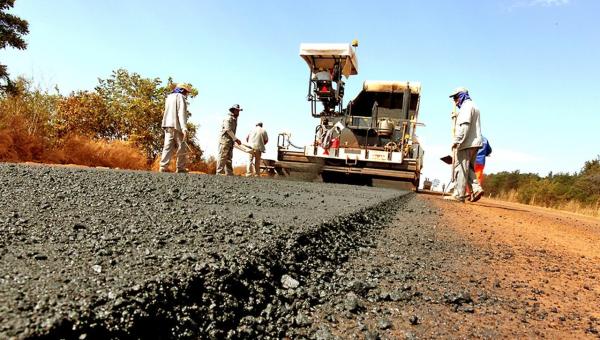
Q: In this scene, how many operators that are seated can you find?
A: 1